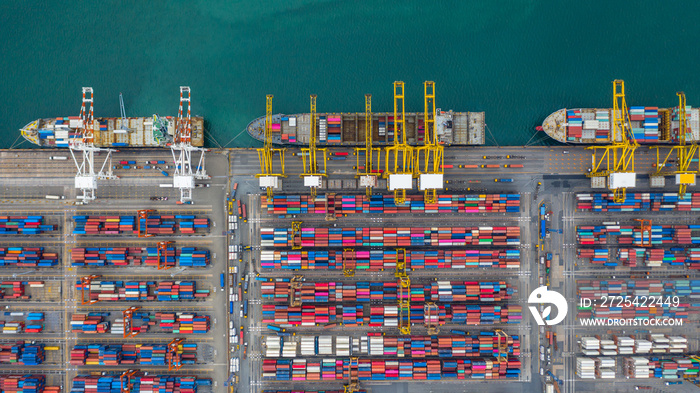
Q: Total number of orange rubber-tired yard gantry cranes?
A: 7